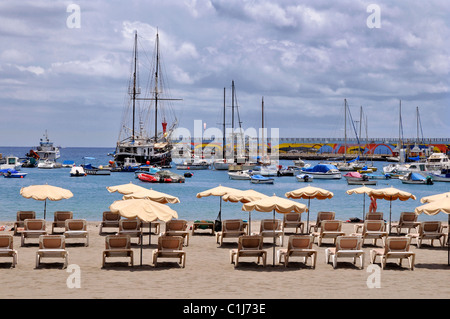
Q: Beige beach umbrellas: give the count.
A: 12